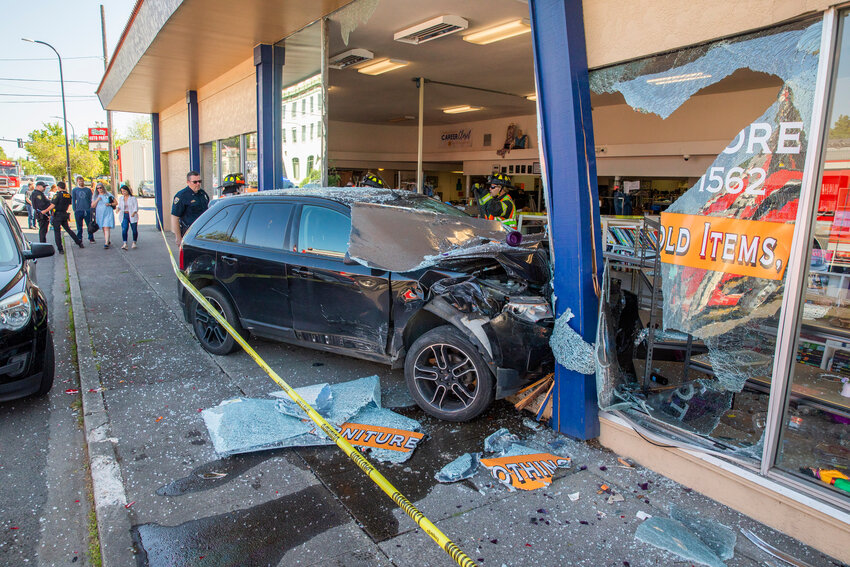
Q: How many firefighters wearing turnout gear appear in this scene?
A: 3